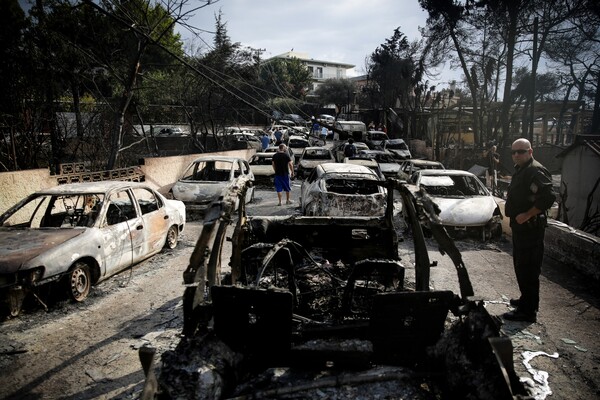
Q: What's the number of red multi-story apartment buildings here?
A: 0